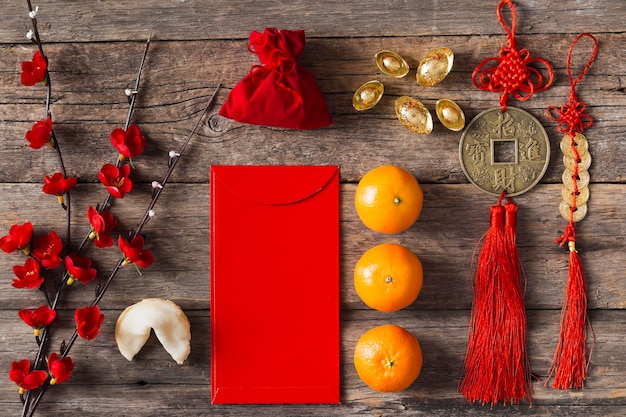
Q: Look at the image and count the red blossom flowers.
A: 15